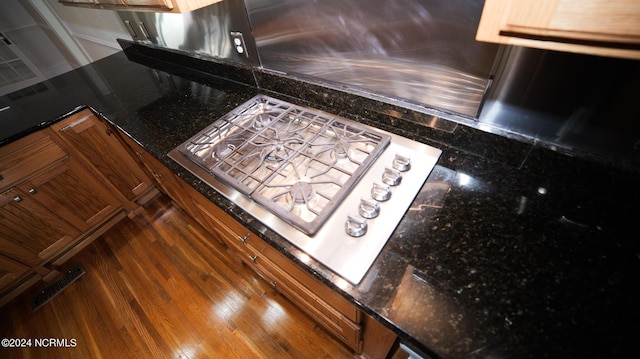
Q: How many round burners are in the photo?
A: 5